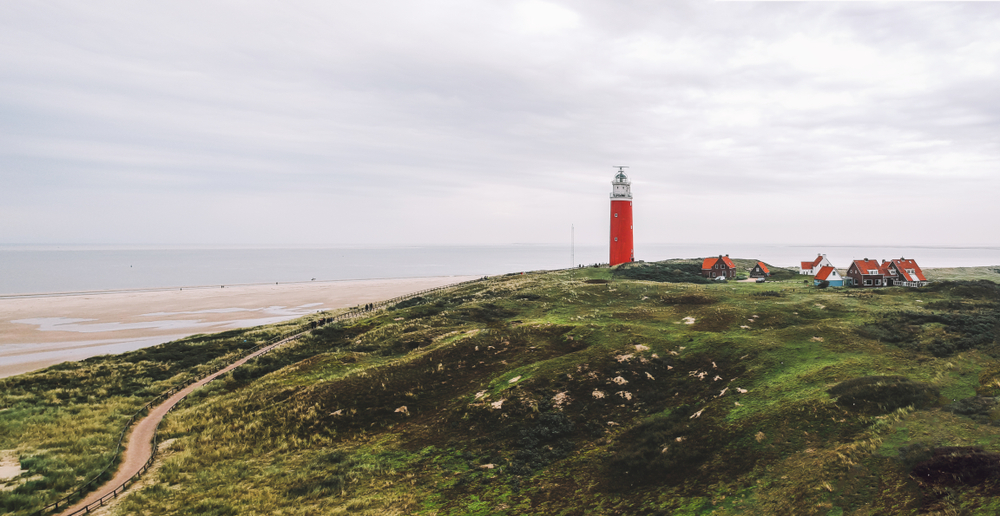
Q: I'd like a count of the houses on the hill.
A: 6